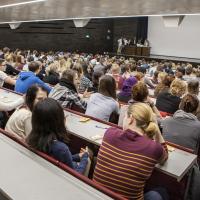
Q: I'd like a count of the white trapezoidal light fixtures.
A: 3